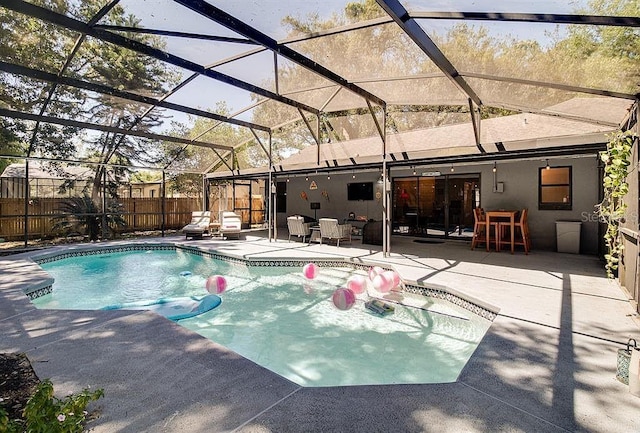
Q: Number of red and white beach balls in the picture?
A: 7